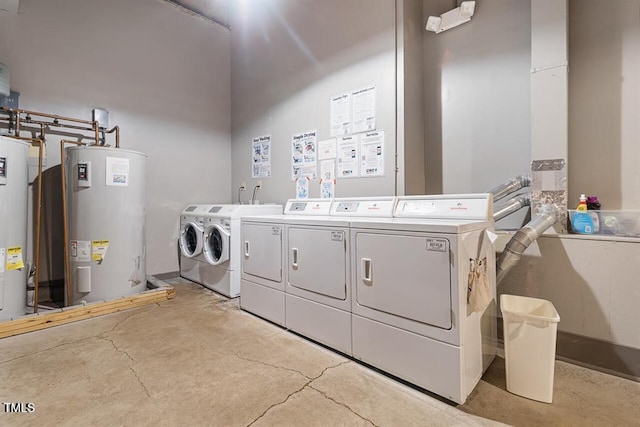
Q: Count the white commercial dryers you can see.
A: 3